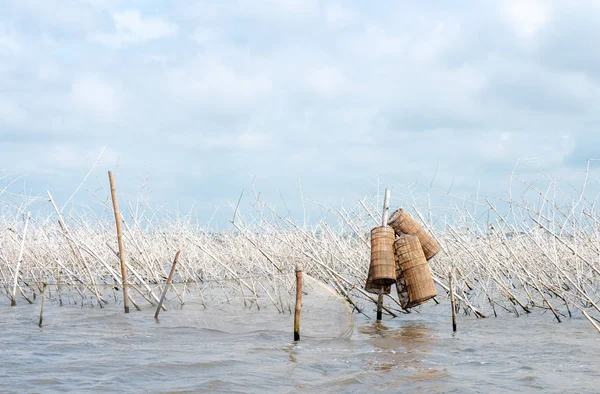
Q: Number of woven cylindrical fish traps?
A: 4